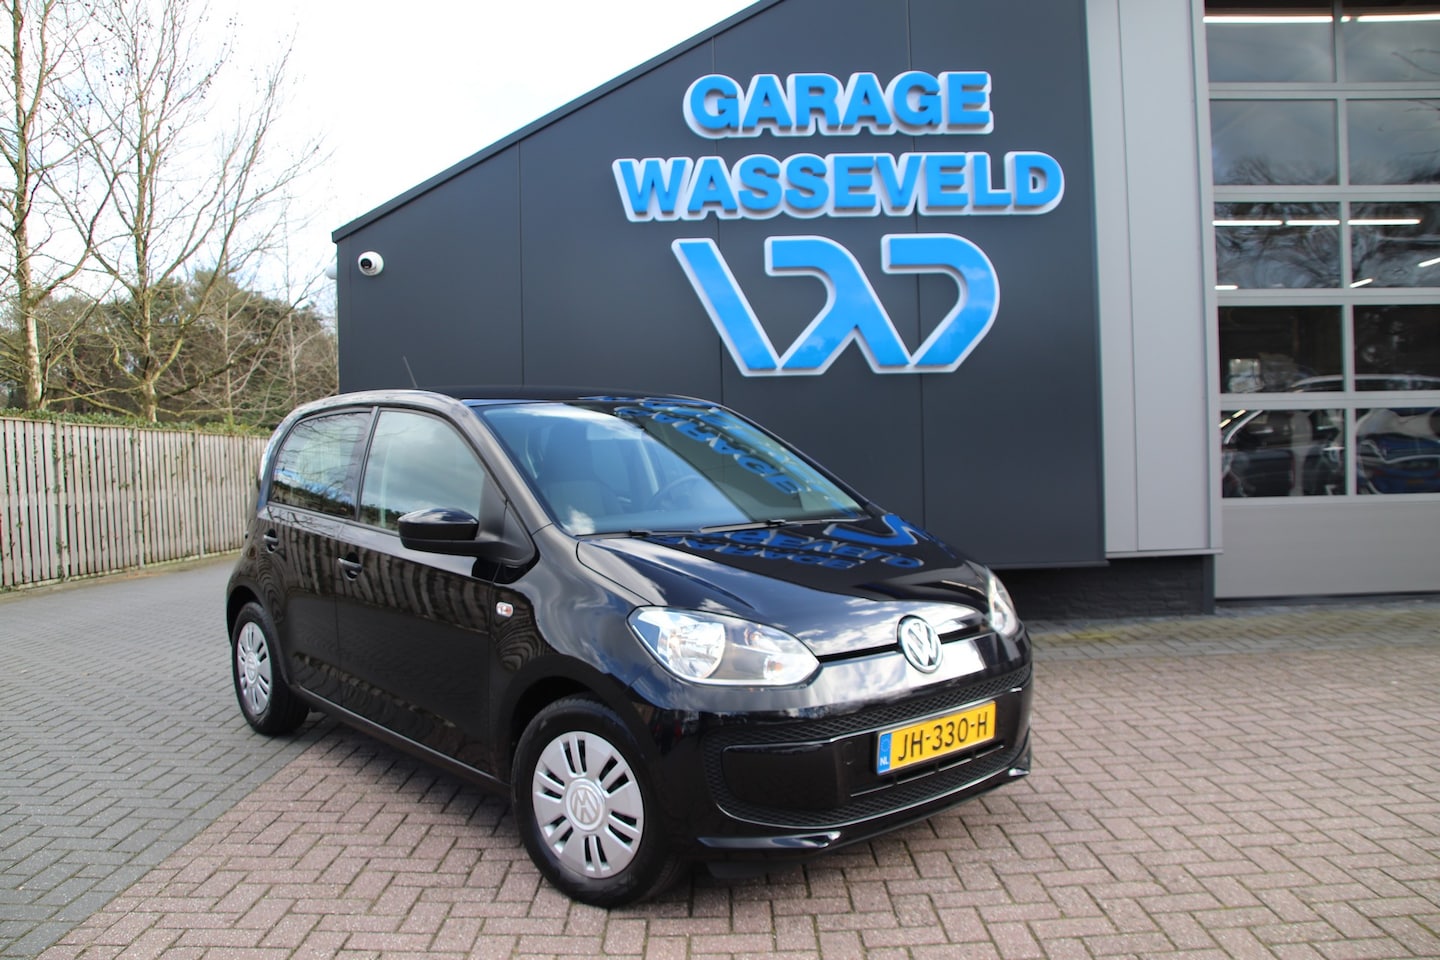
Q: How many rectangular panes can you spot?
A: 10